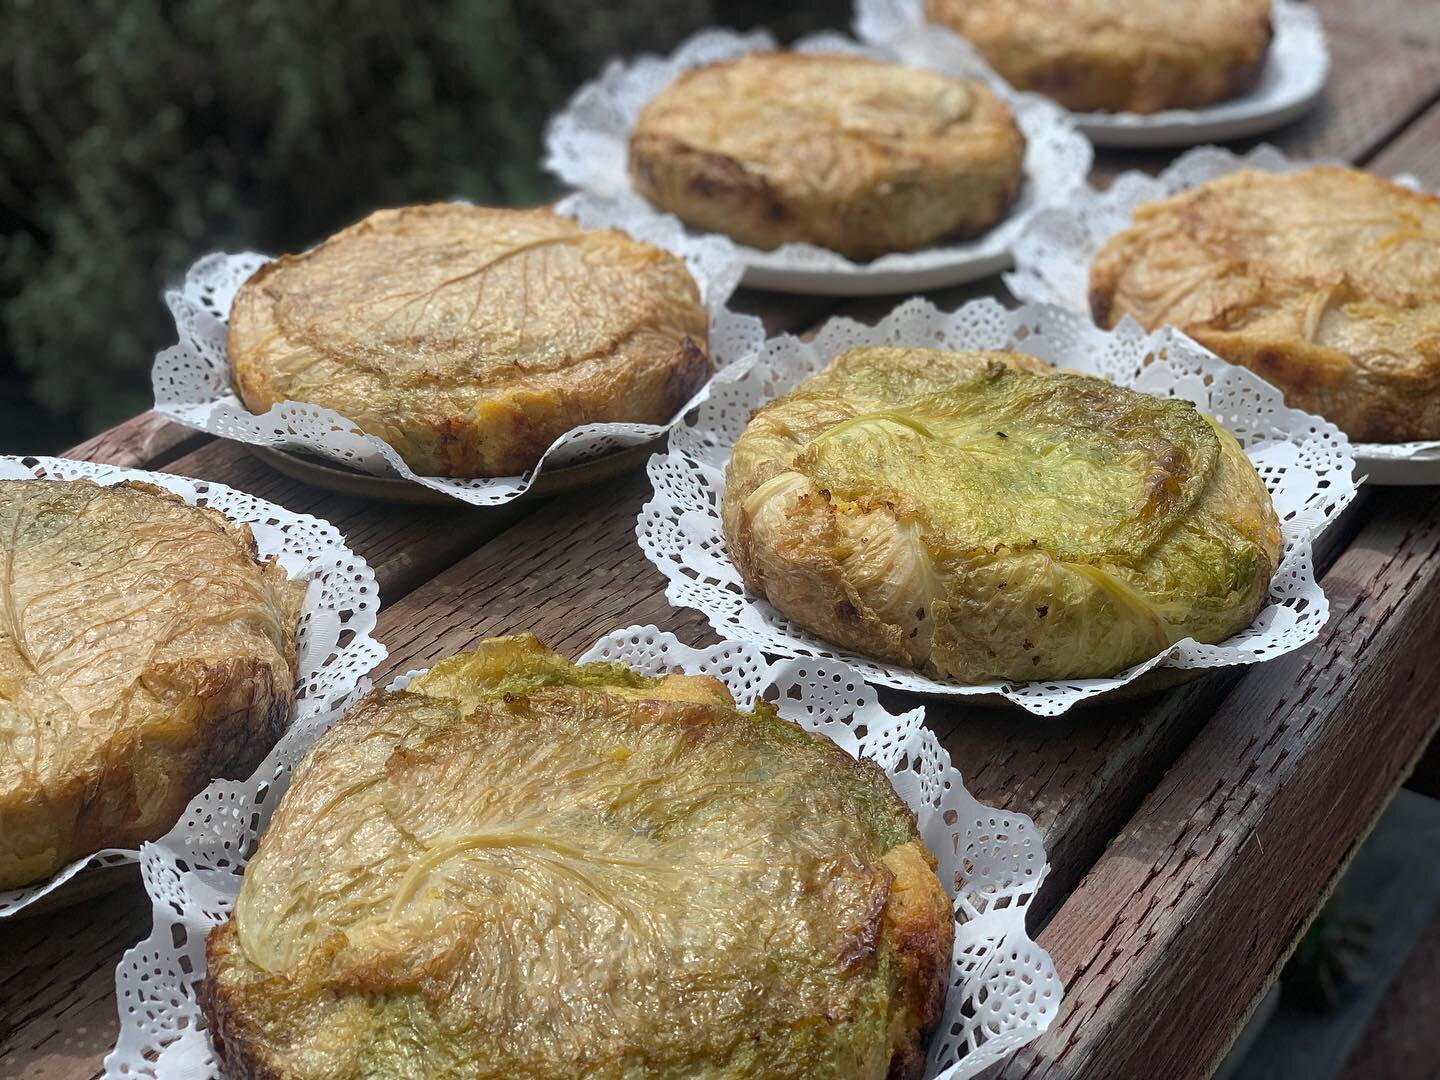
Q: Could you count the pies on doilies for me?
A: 7